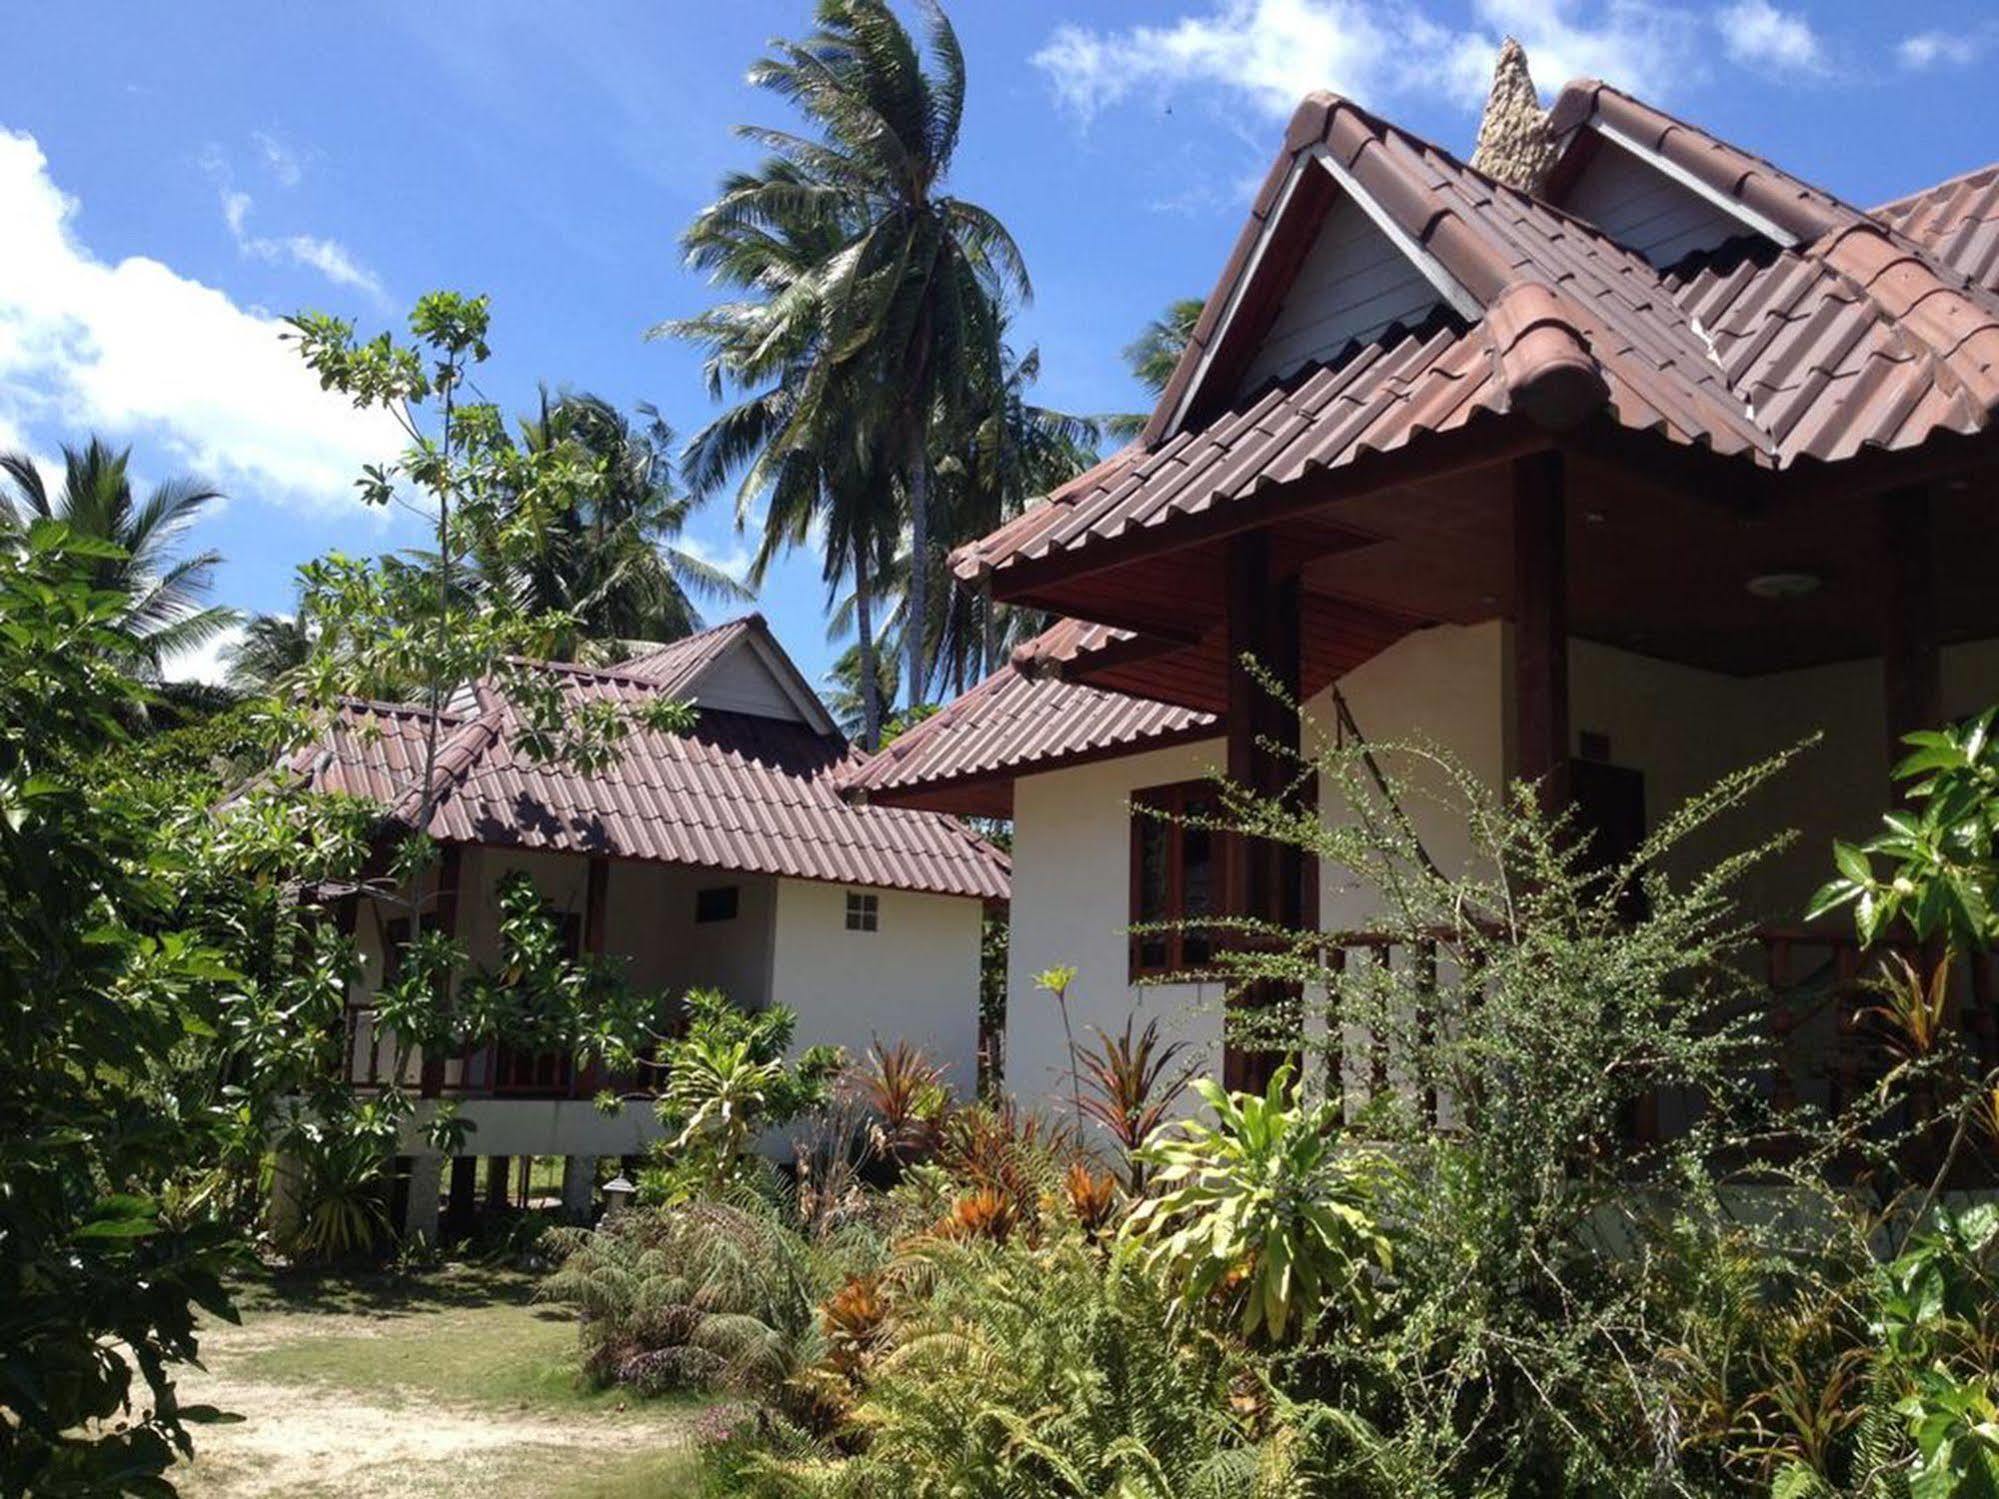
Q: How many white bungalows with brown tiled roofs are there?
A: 2